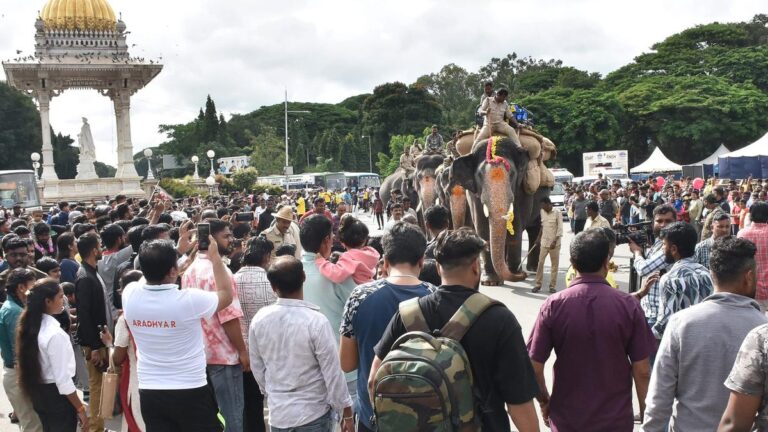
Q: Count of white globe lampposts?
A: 6